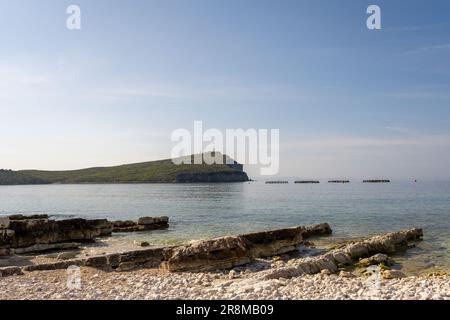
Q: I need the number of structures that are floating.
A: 4